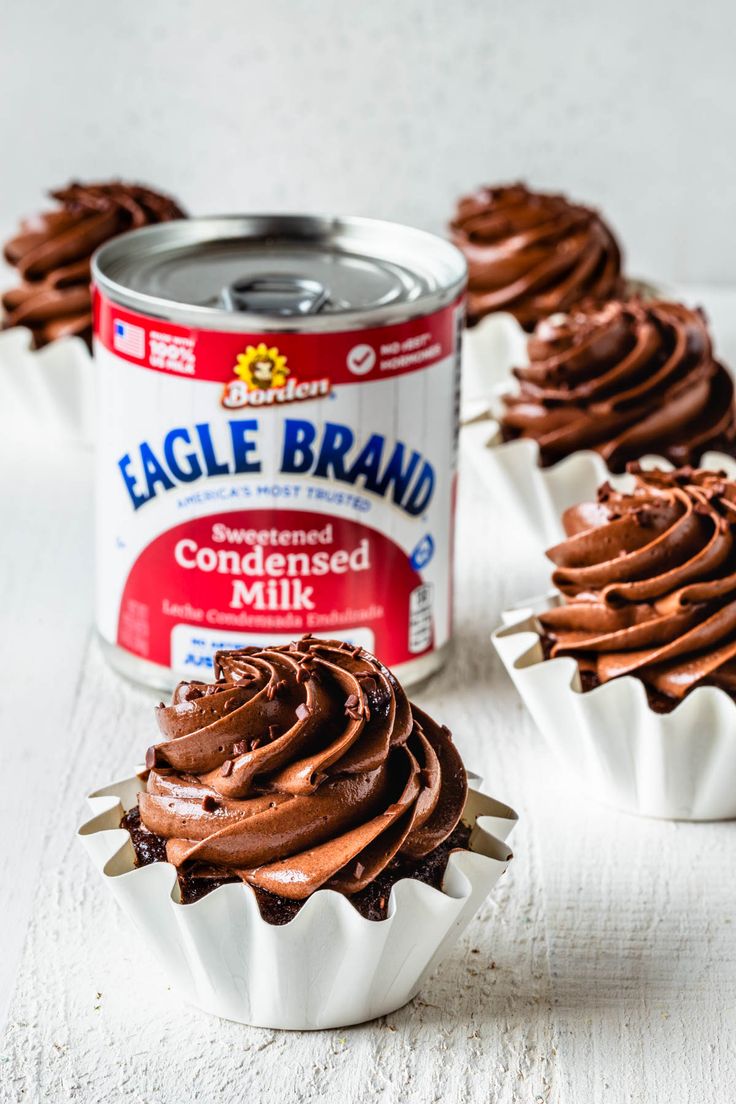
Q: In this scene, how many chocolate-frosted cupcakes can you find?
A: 5